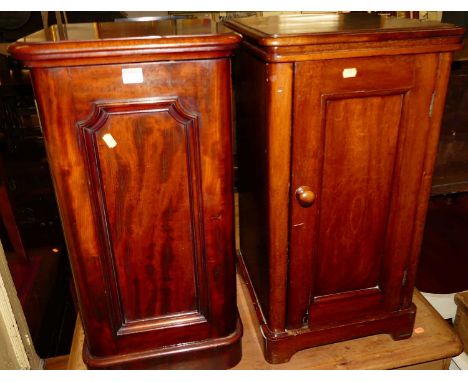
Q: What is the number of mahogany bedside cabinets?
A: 2